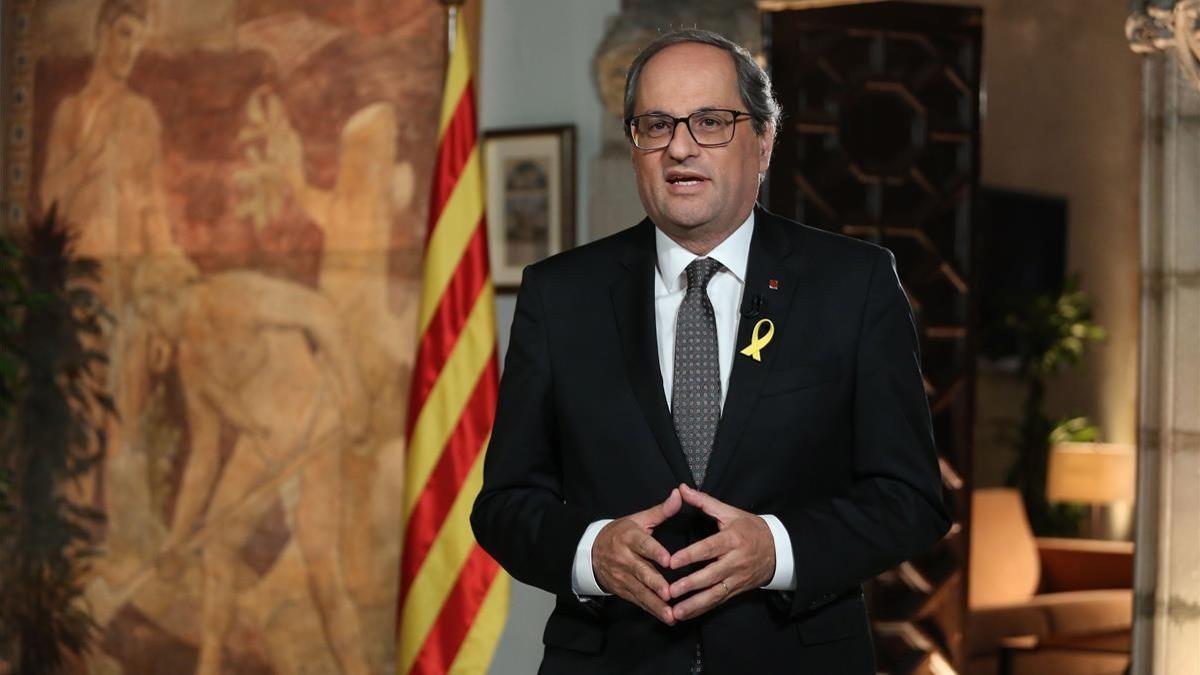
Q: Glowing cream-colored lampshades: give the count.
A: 1